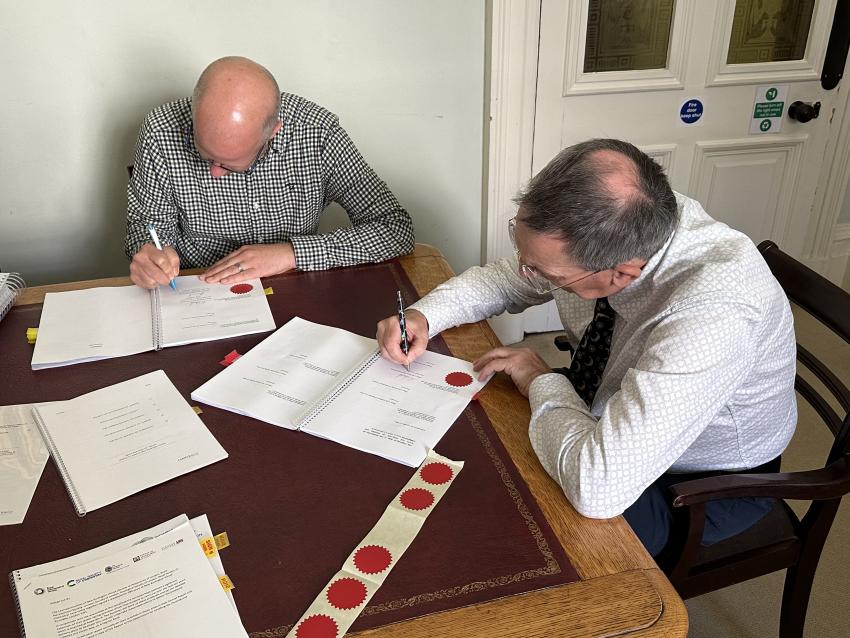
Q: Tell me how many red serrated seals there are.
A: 7